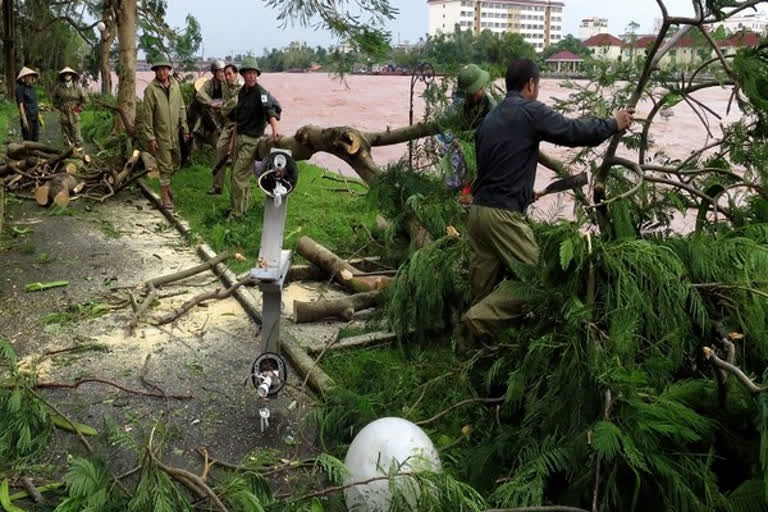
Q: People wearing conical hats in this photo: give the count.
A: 2